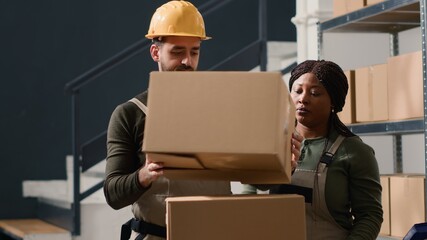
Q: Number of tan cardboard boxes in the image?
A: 9